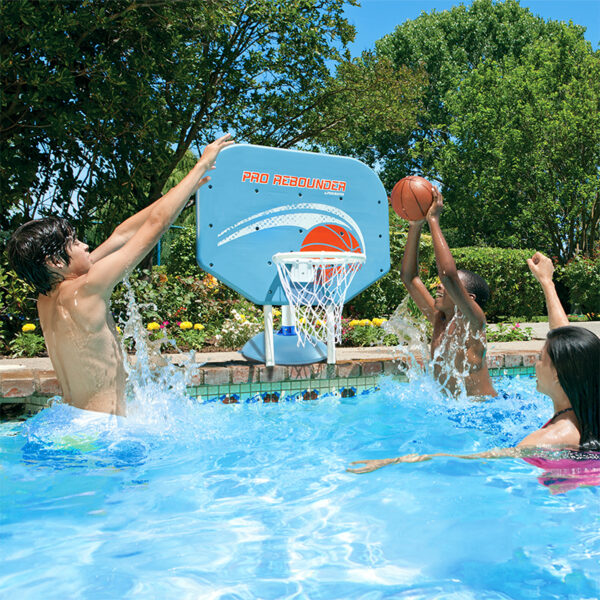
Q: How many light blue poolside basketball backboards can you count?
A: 1